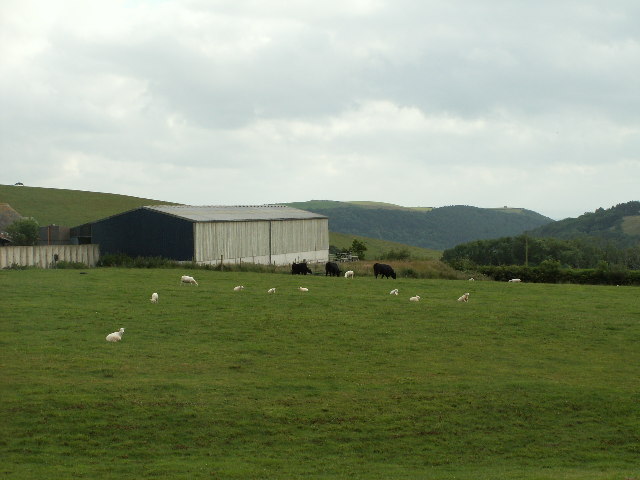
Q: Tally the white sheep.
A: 12